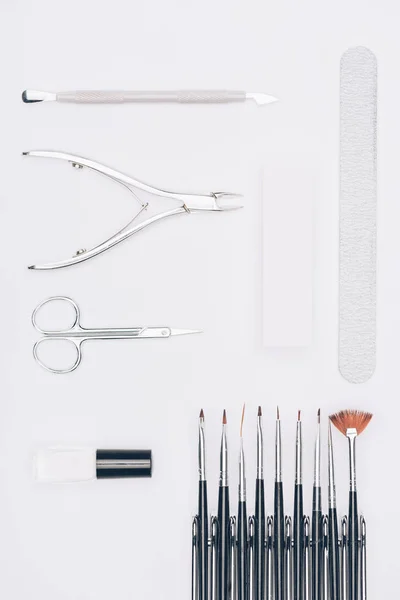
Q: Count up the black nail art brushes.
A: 9